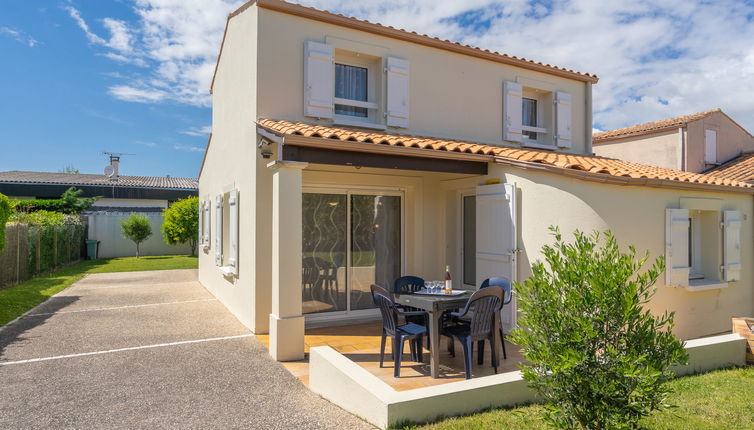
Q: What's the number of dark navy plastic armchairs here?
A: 4